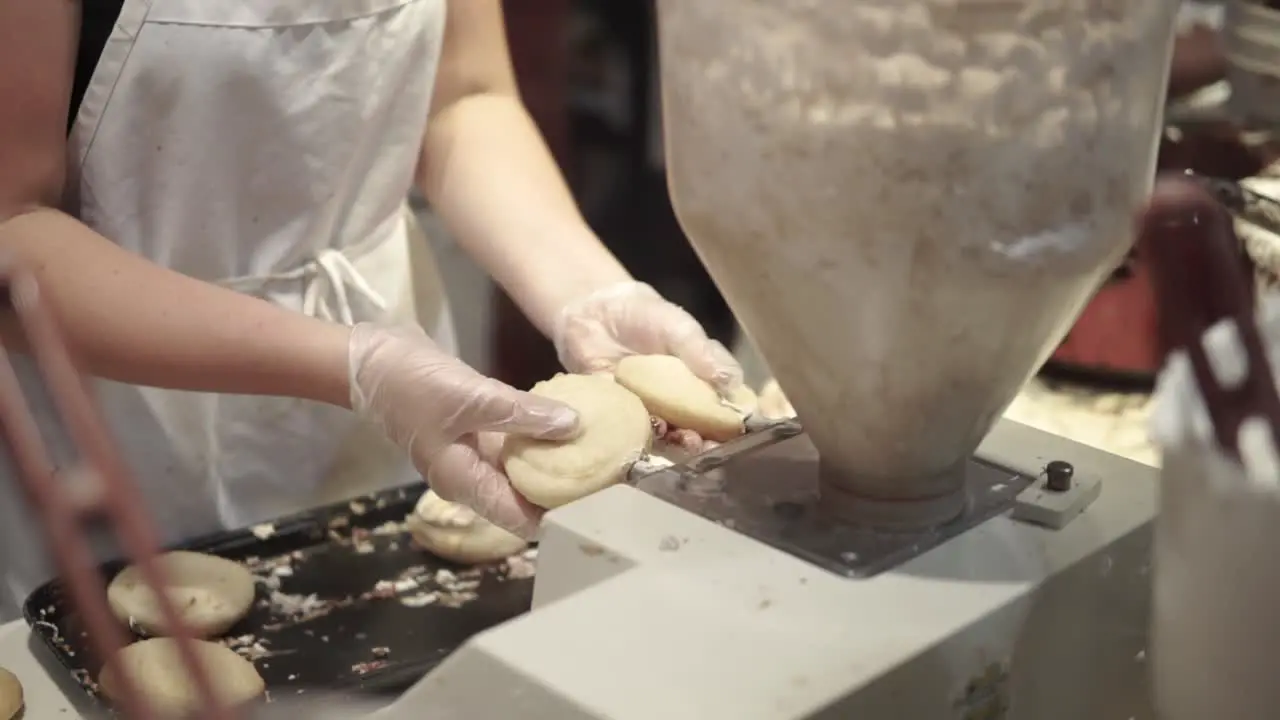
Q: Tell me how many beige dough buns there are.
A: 6